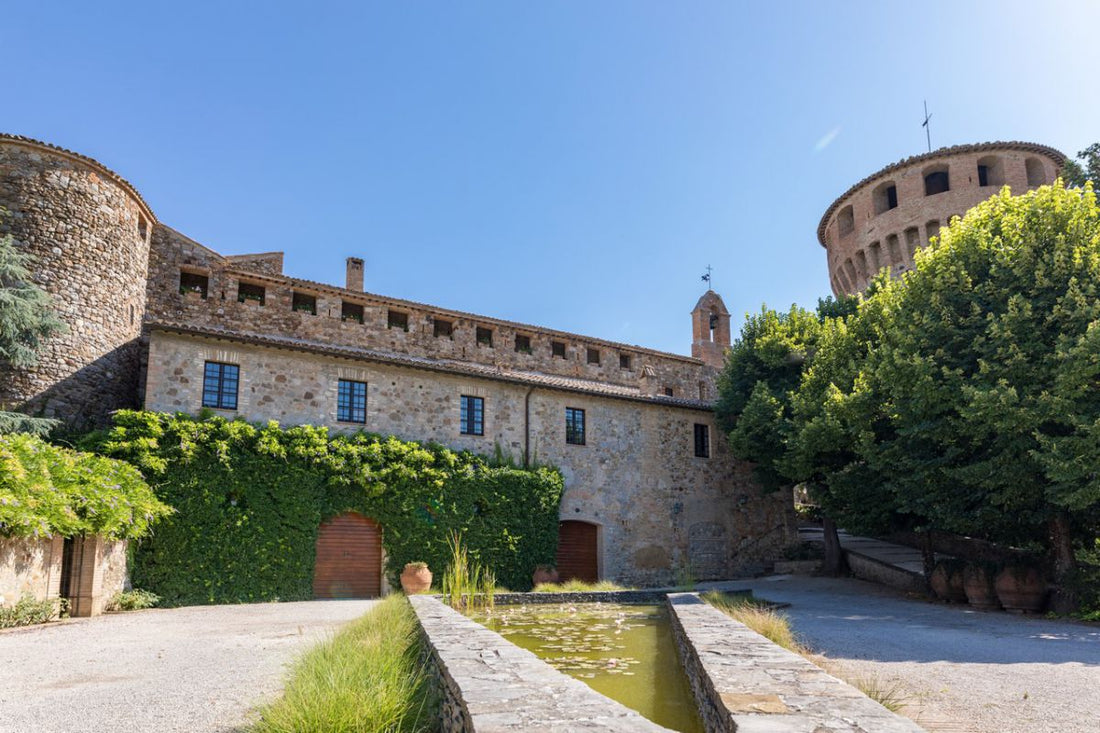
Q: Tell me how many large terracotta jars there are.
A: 5